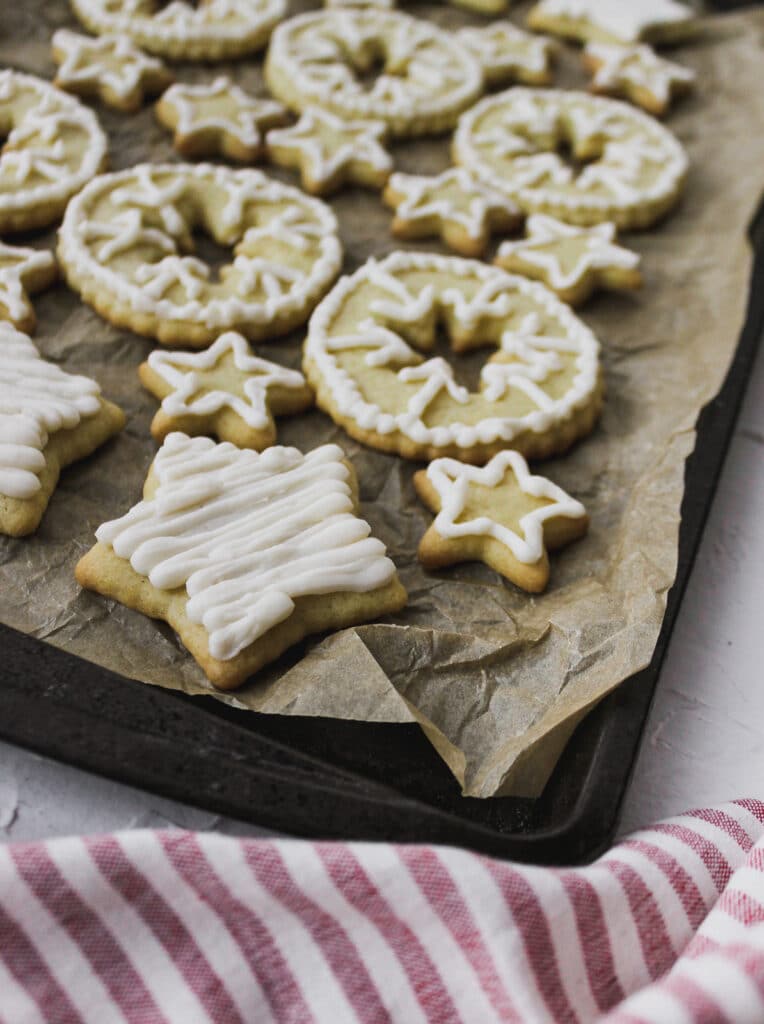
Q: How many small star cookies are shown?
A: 10